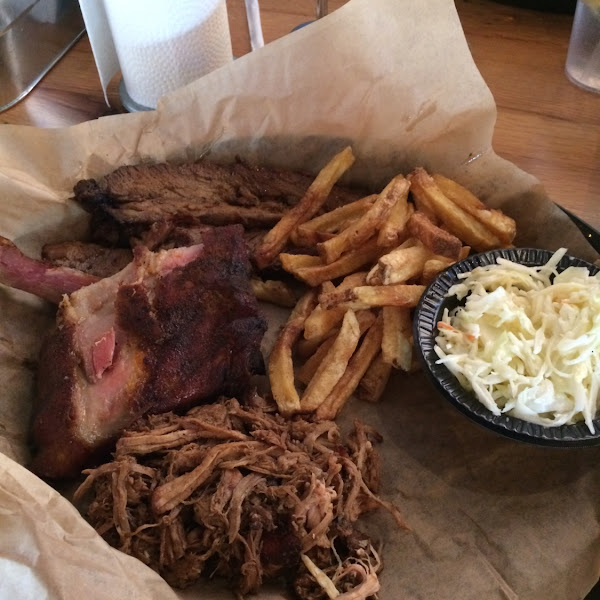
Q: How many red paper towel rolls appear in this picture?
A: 0